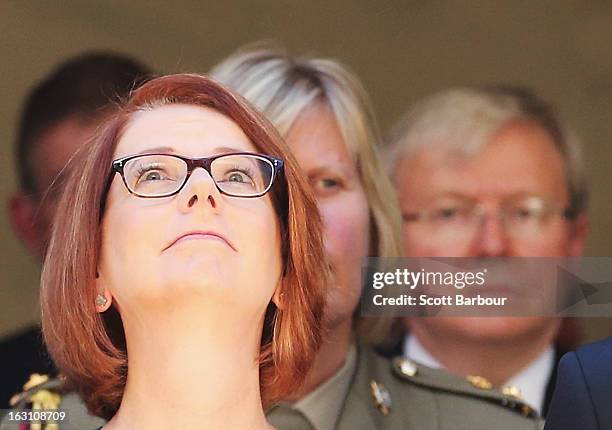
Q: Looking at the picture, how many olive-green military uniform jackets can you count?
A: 1